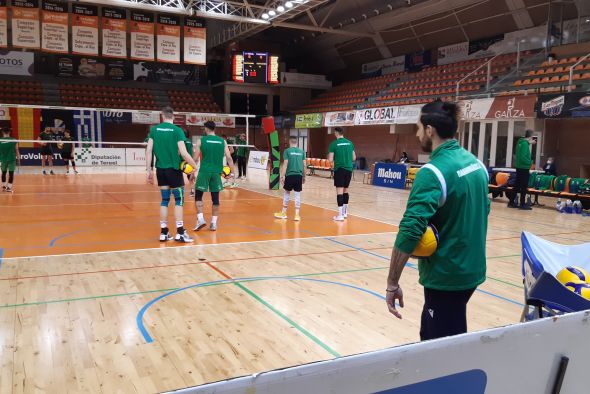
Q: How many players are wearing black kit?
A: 2